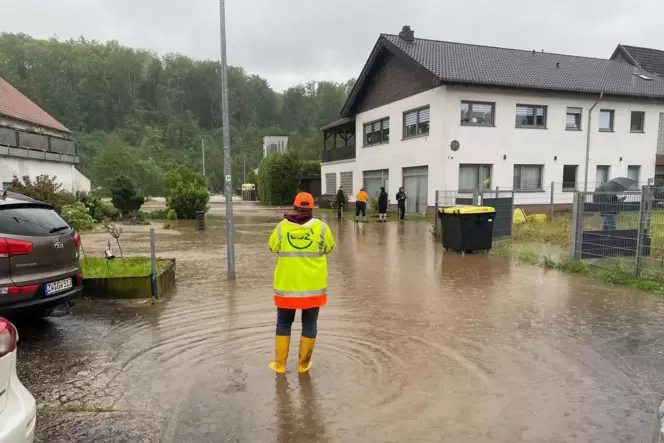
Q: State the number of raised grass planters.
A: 1